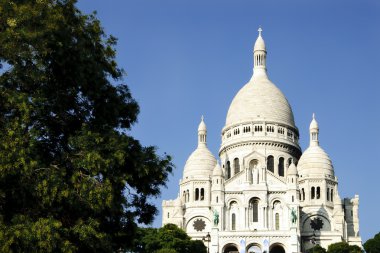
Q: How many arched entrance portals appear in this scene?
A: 3